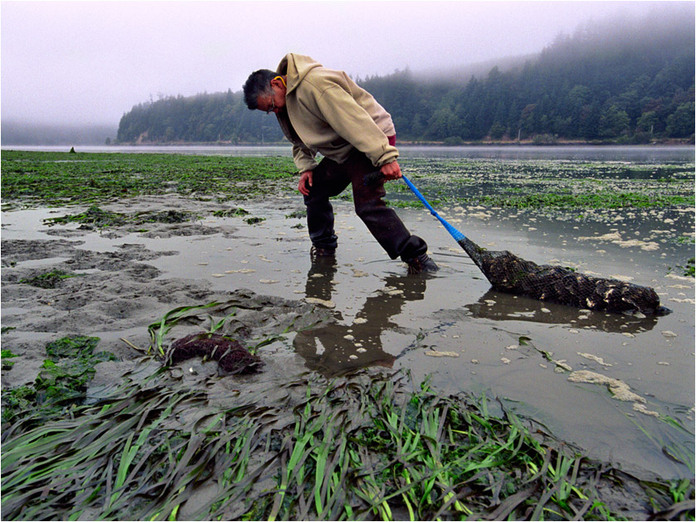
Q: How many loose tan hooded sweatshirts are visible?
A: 1